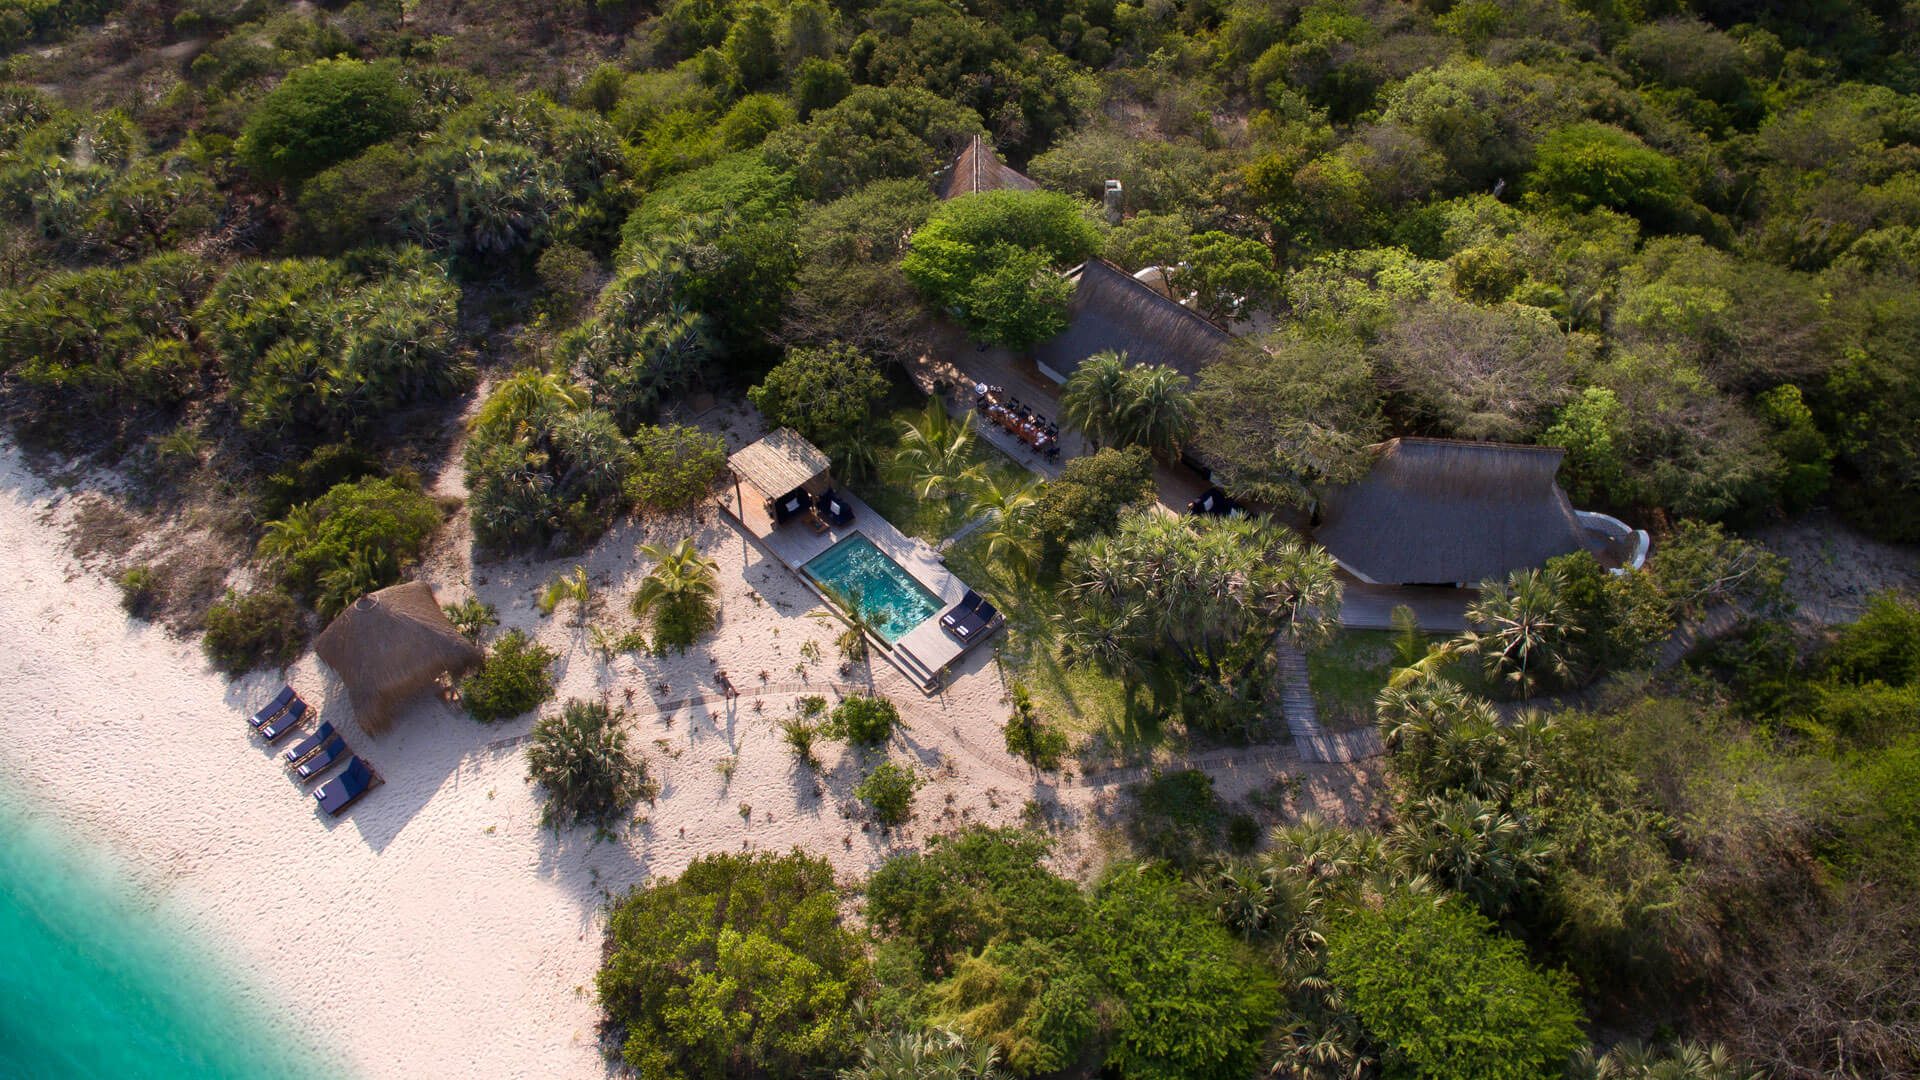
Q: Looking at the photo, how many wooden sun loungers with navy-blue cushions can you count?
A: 7